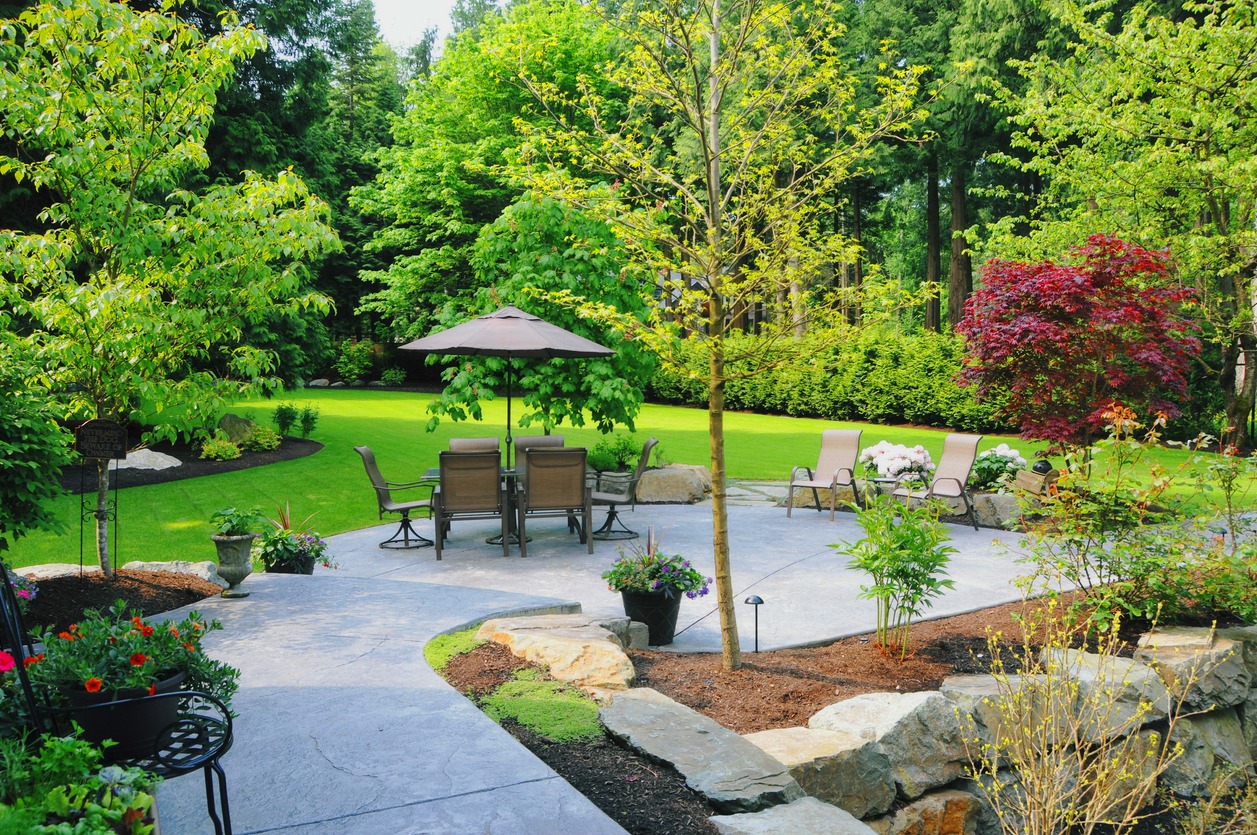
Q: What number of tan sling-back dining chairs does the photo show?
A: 6